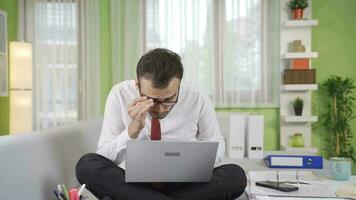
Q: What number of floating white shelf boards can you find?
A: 5